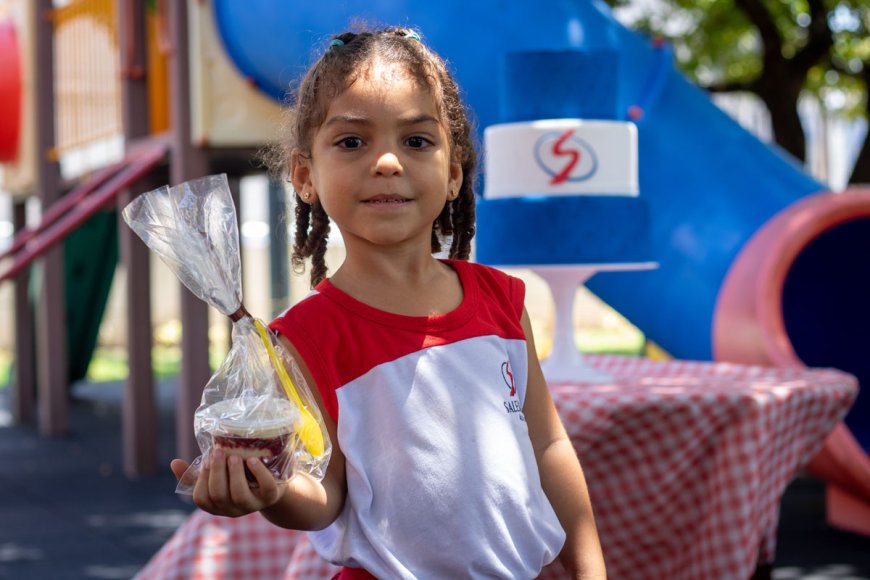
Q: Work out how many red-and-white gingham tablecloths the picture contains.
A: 1